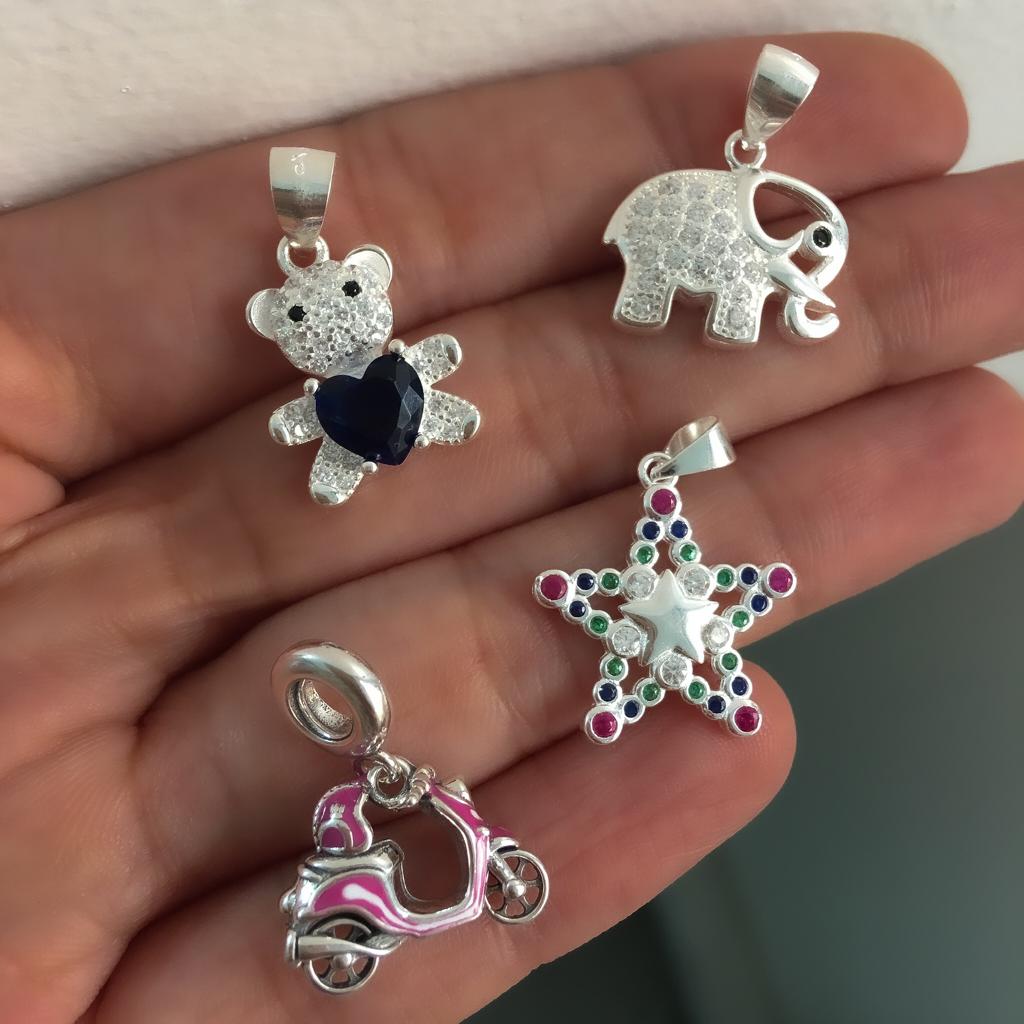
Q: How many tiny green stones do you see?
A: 10